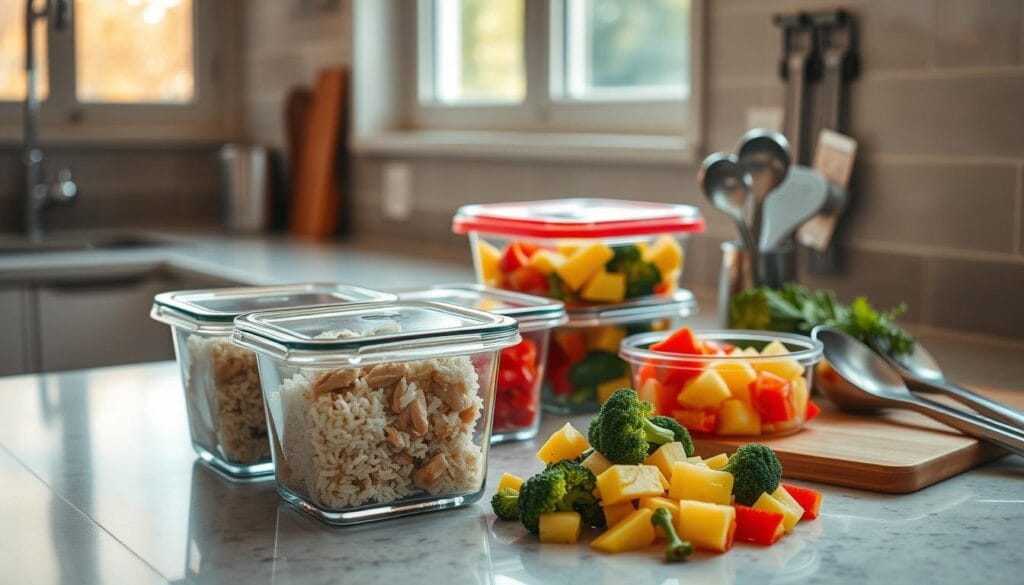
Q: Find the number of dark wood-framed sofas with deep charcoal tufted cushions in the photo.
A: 0